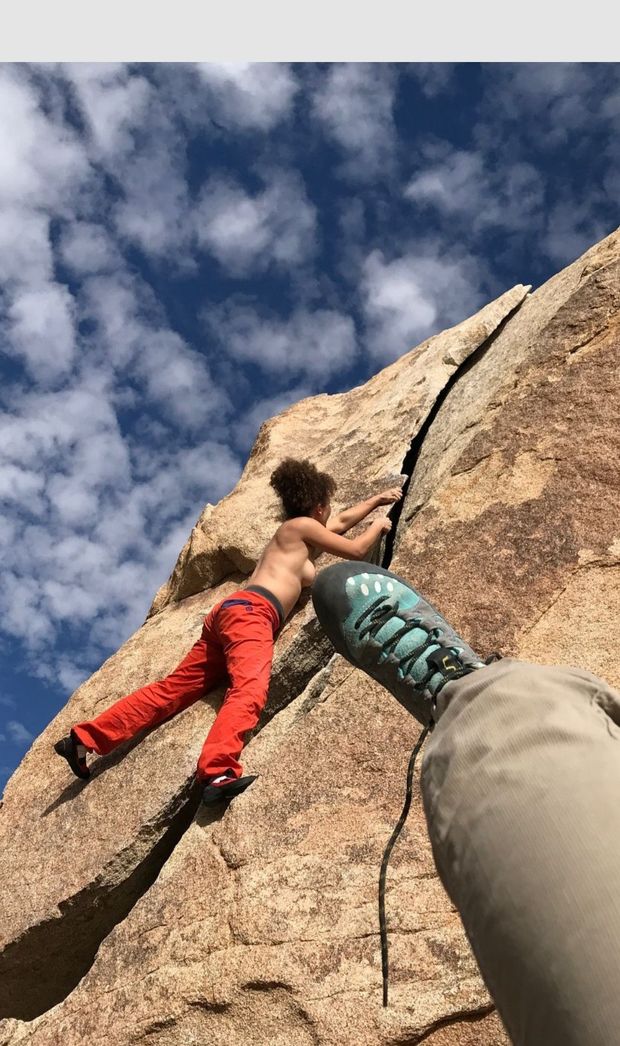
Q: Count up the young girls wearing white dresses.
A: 0